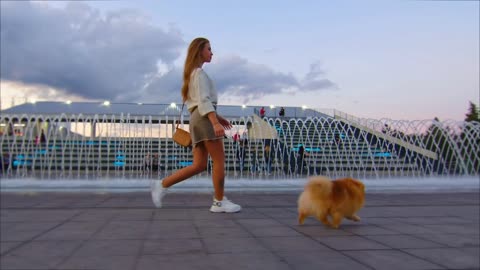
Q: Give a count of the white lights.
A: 8